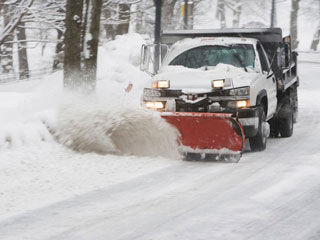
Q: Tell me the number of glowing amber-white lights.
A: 4